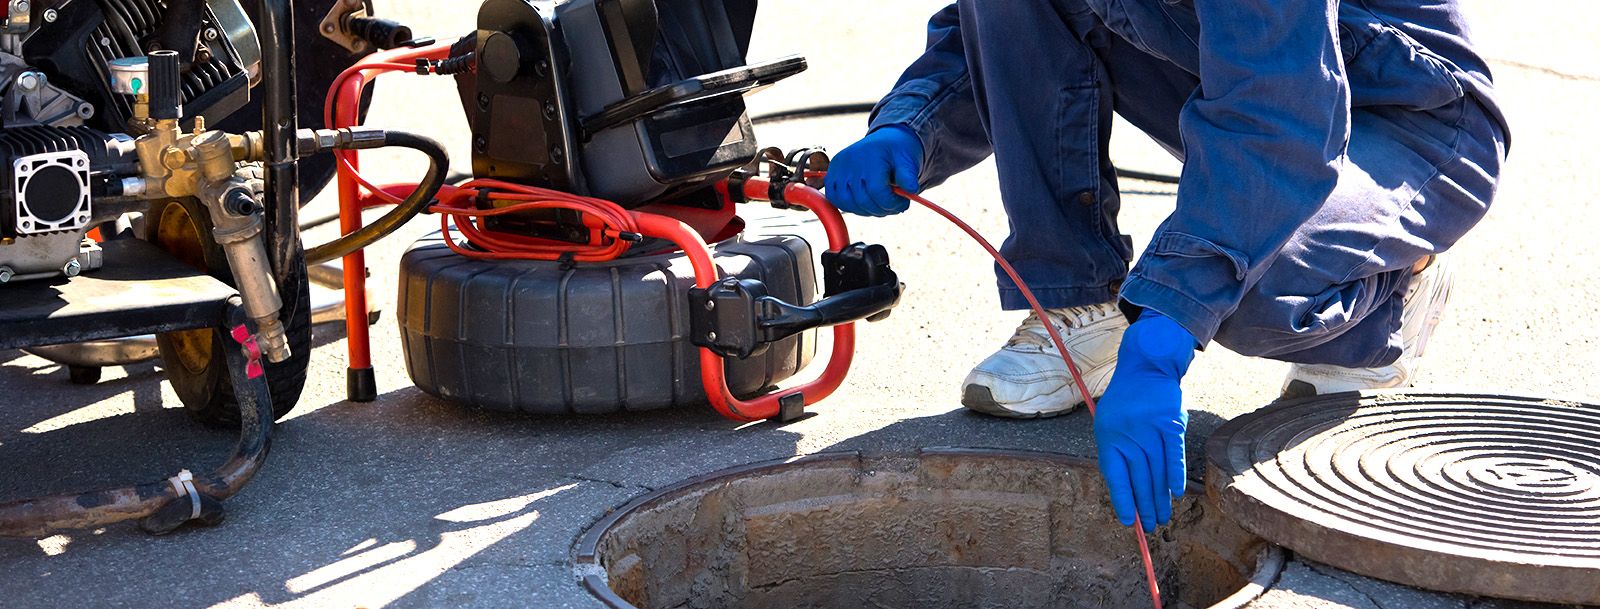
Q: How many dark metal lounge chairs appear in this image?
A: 0